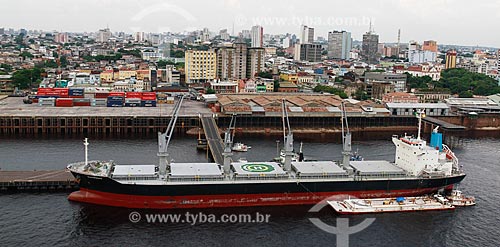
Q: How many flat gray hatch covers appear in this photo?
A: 5